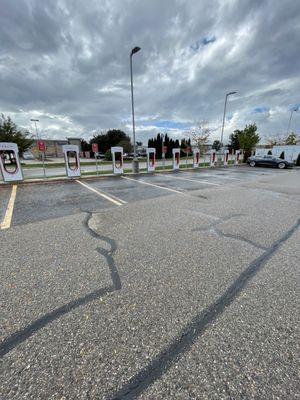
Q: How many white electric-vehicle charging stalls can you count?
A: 9